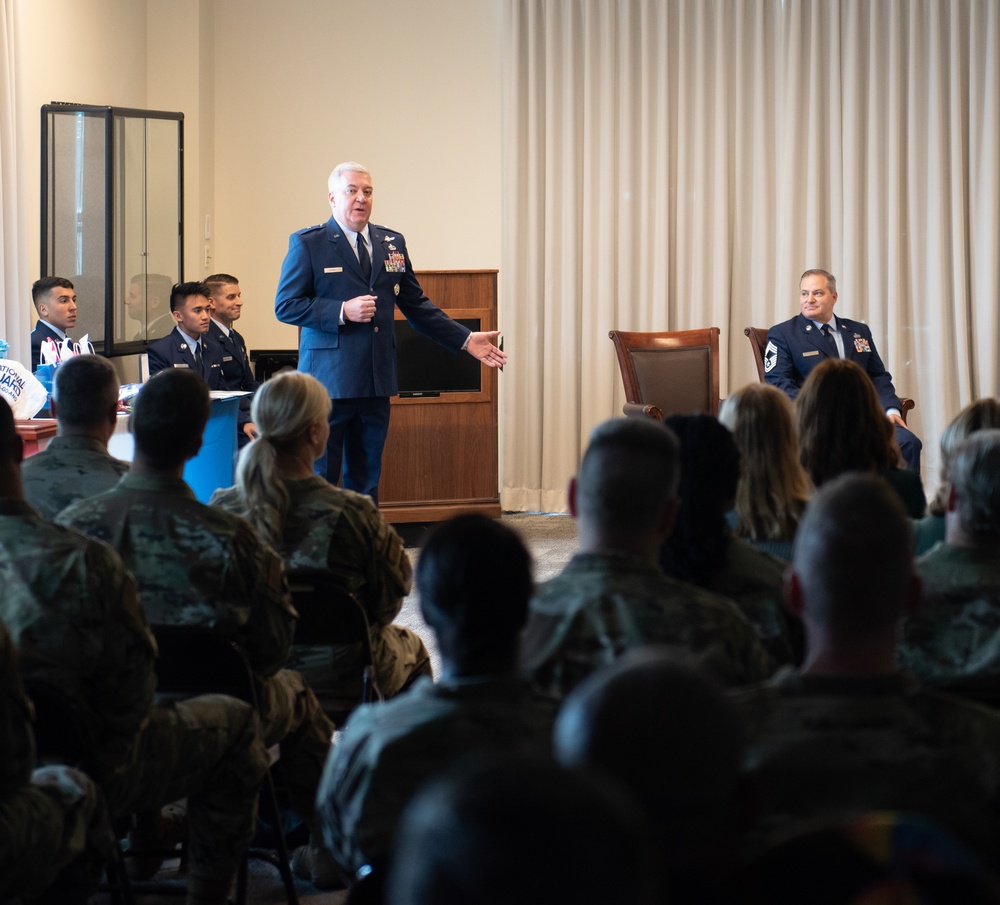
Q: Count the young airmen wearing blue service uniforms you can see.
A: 3